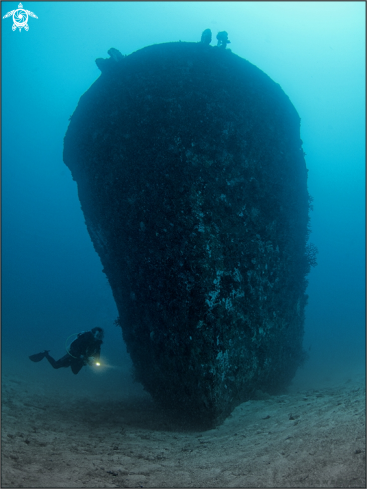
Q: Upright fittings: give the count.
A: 4